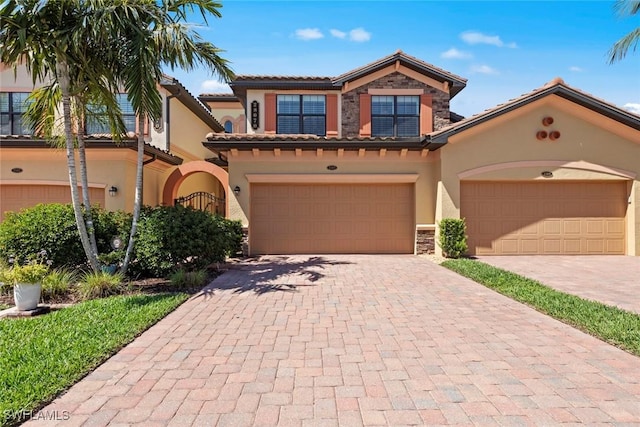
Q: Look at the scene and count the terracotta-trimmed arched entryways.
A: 1